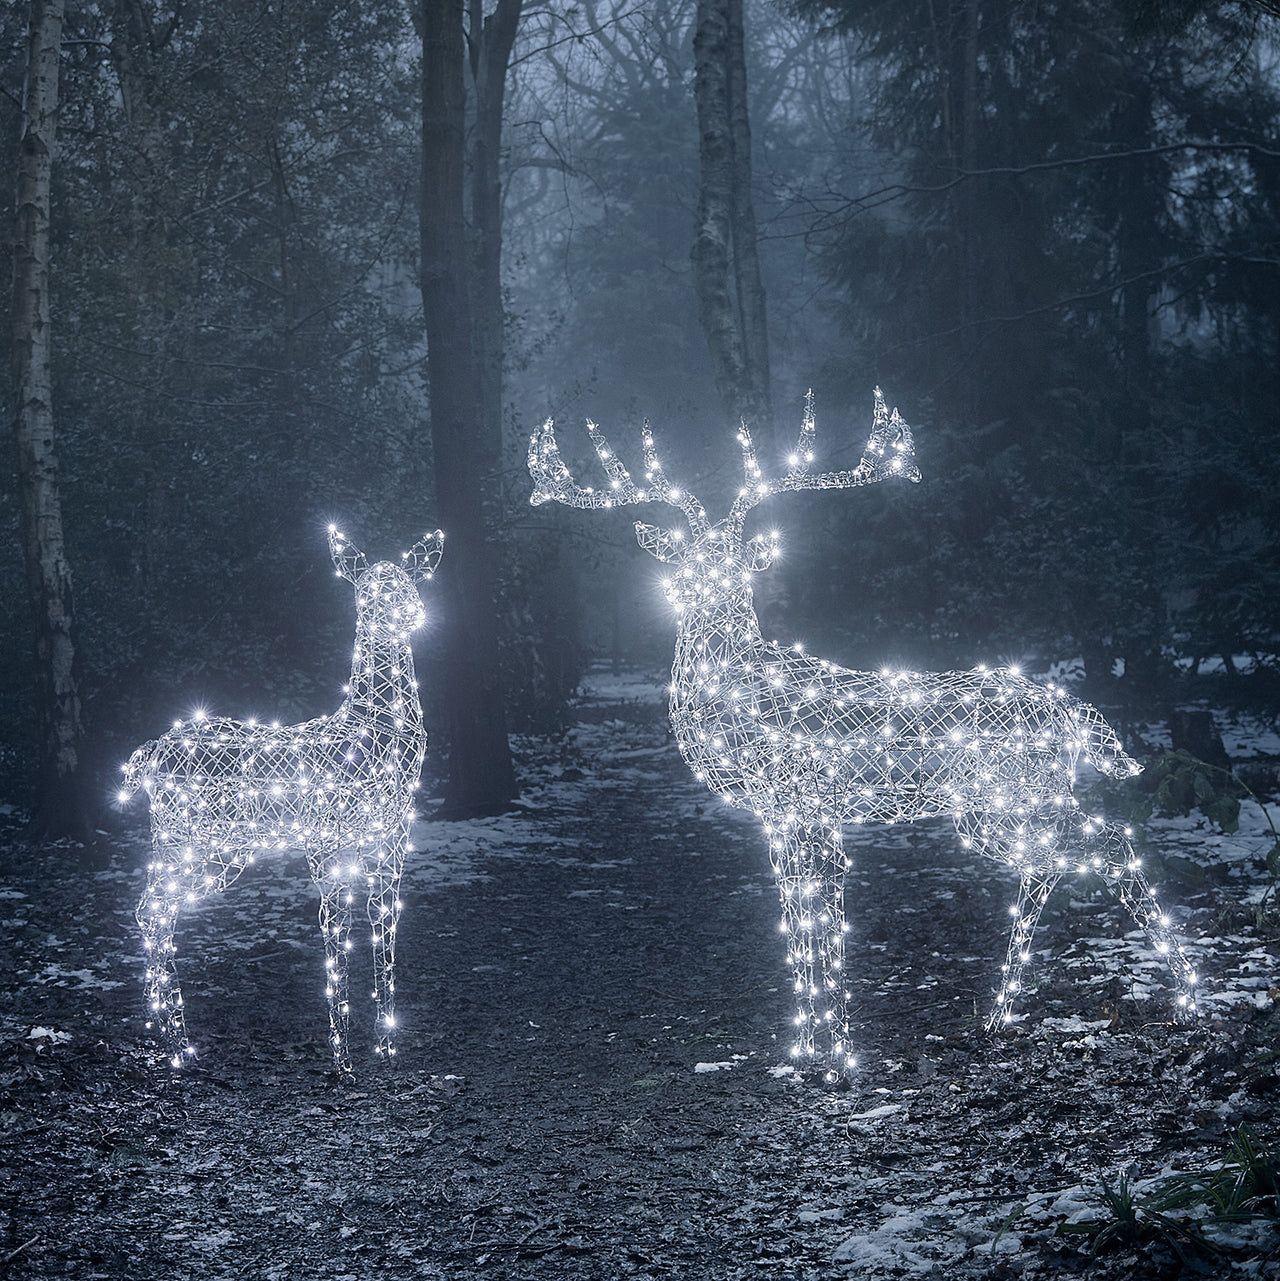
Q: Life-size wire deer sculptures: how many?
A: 2